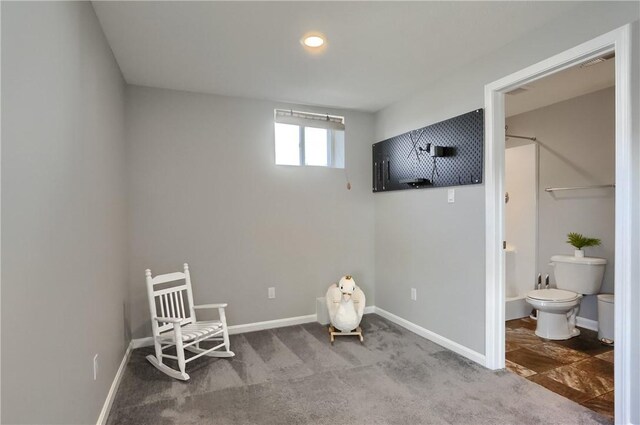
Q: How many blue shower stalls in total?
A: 0